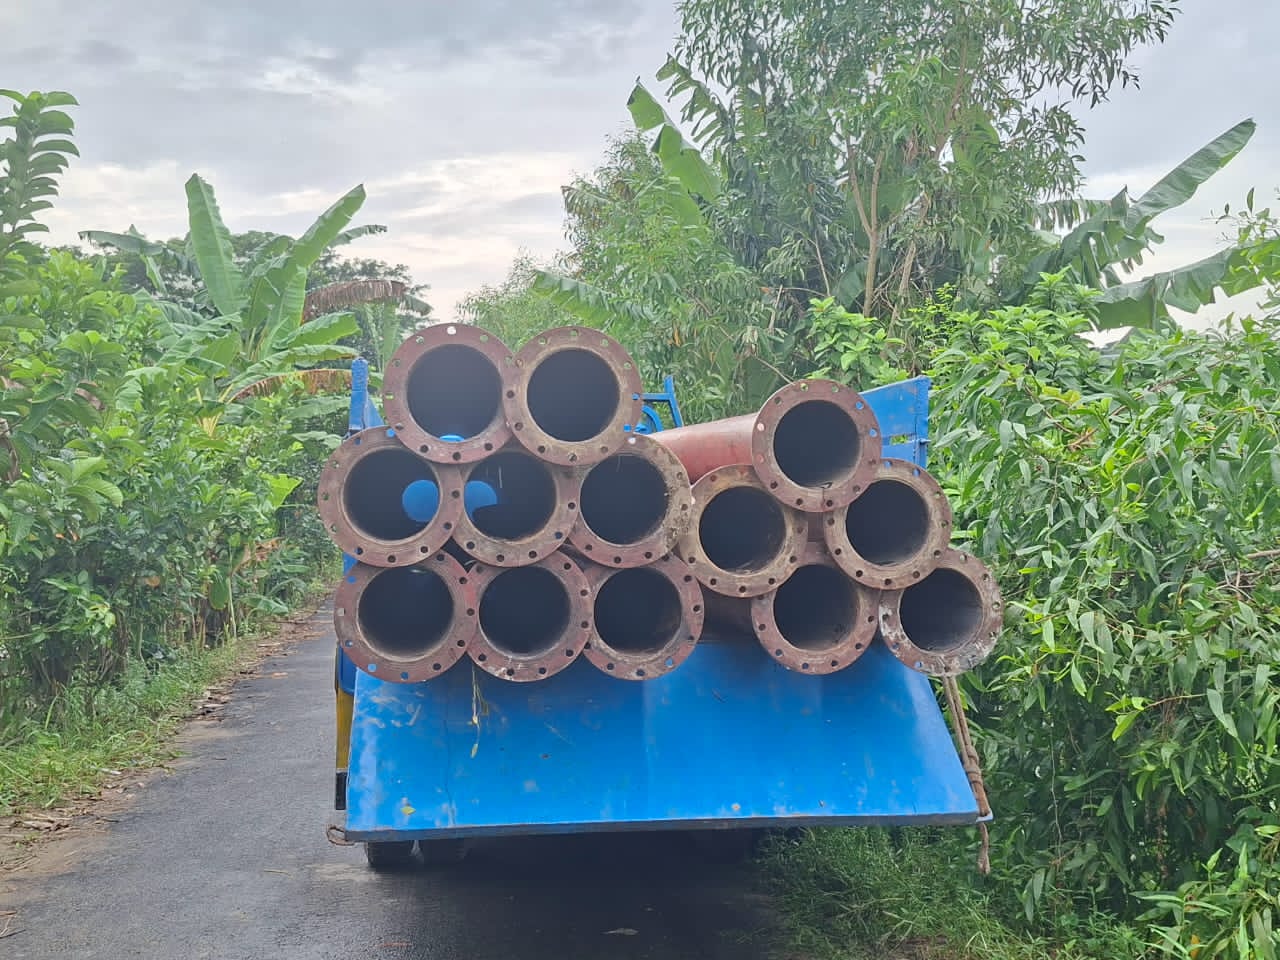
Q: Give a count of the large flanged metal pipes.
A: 13